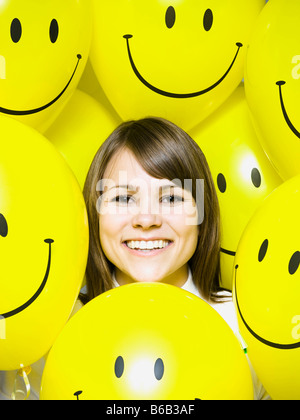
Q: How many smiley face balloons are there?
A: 7